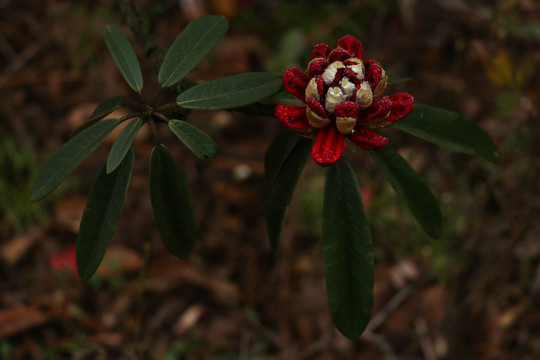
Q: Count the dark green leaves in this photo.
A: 14